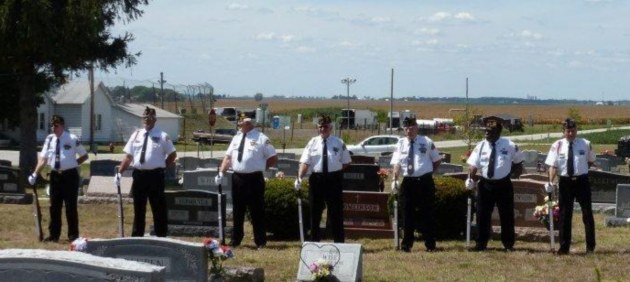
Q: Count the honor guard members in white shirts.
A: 7